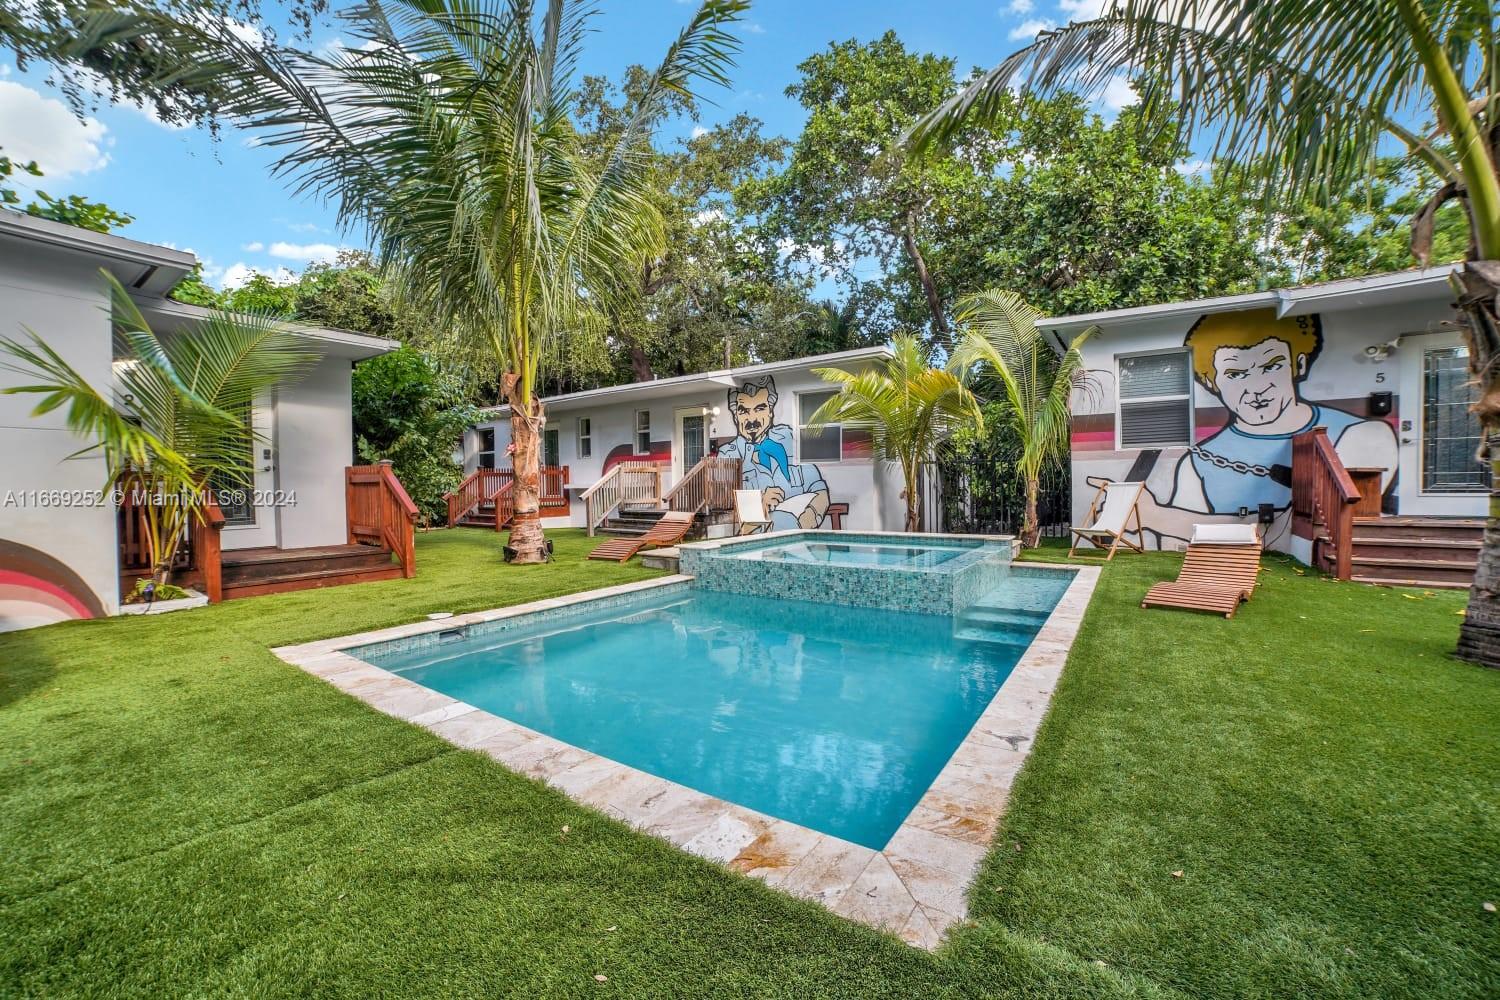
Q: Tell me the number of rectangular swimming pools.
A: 1